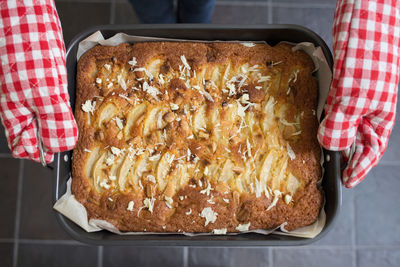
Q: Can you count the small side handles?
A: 2